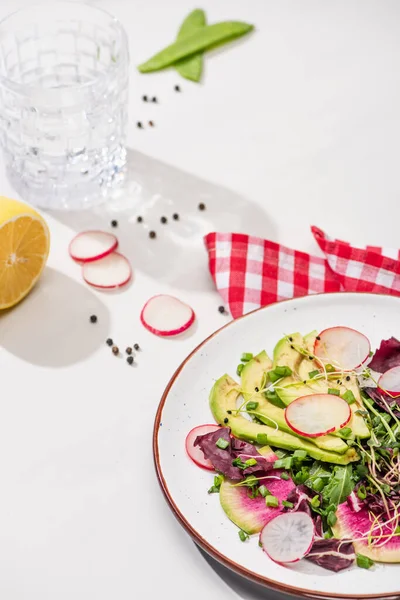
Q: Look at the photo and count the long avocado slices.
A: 4